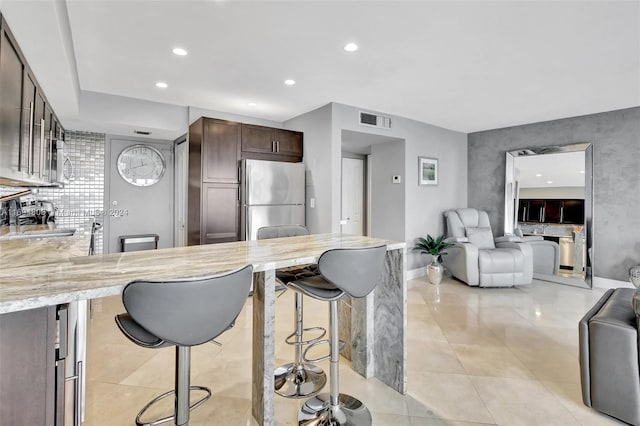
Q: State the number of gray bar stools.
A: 3